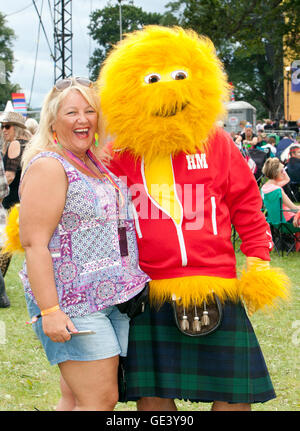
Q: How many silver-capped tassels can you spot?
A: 3